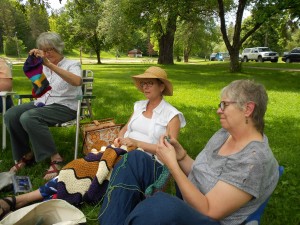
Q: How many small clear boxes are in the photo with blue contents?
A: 1